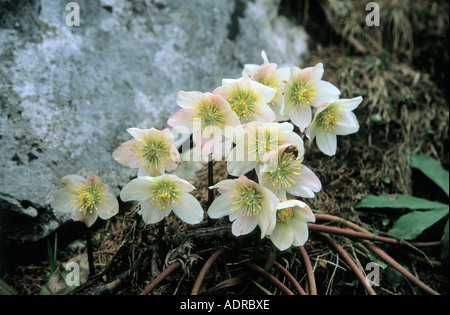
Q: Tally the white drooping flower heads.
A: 12